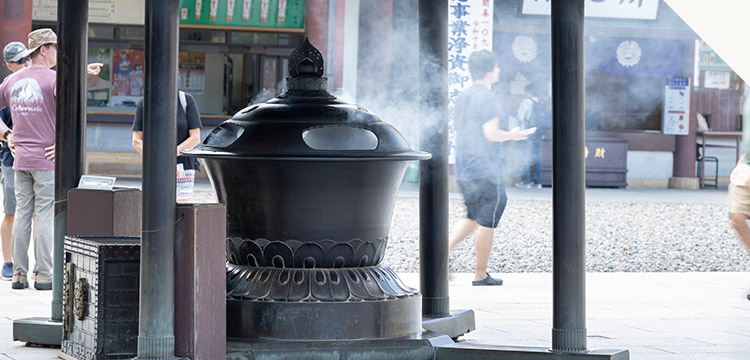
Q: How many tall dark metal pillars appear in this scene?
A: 4